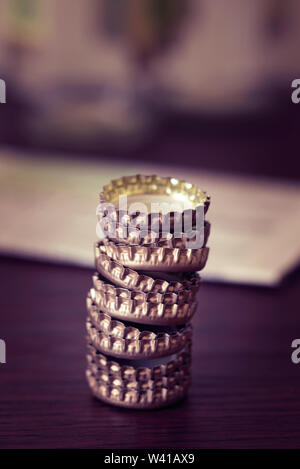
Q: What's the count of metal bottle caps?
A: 11